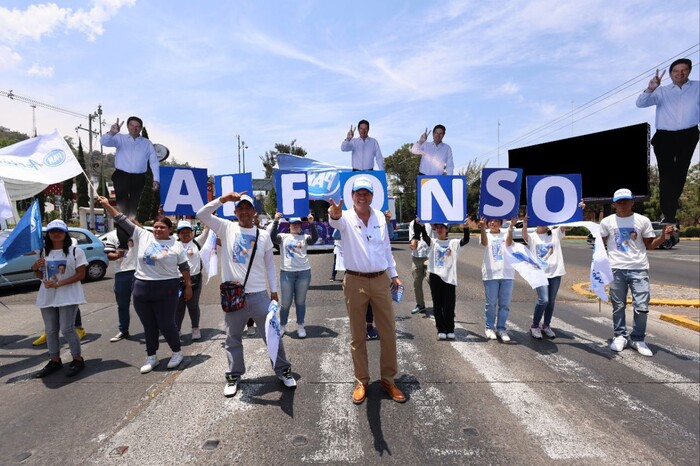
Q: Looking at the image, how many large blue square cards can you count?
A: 7